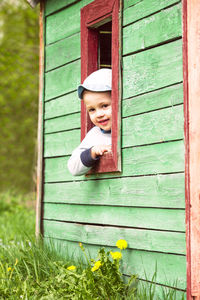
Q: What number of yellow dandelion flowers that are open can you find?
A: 4